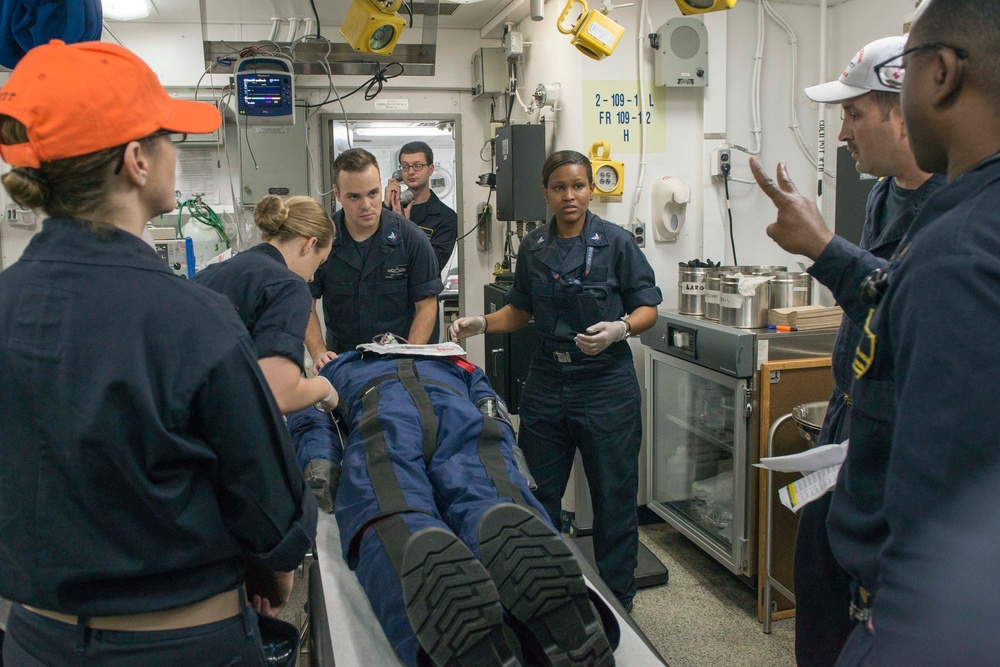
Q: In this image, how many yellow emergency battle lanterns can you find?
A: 4